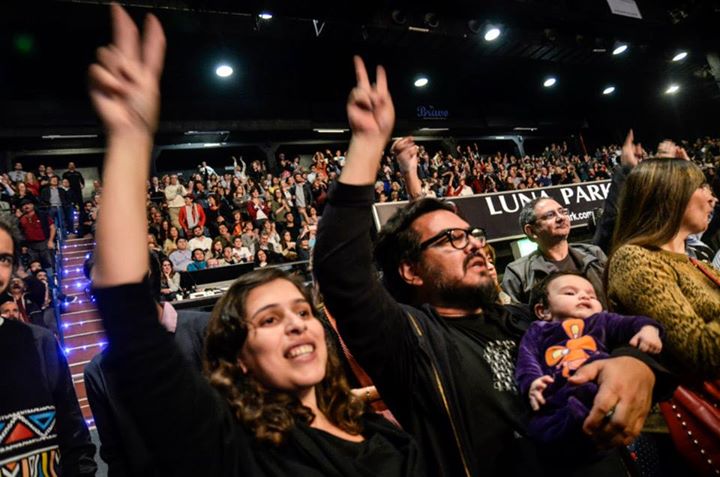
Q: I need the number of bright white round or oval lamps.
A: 9